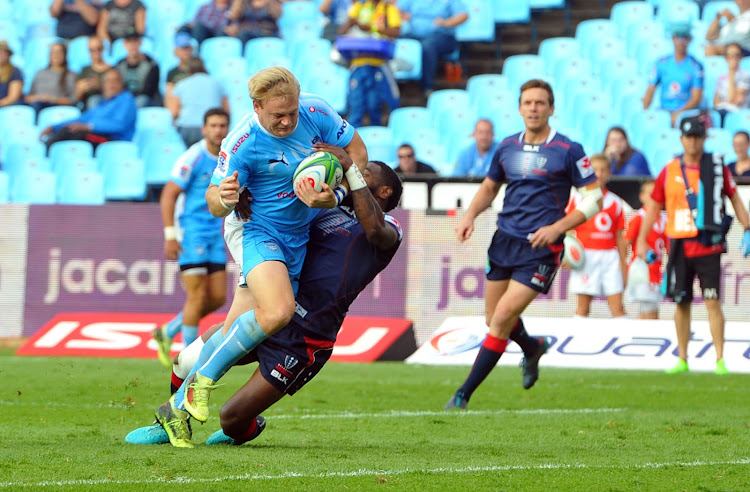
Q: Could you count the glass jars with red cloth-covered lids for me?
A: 0